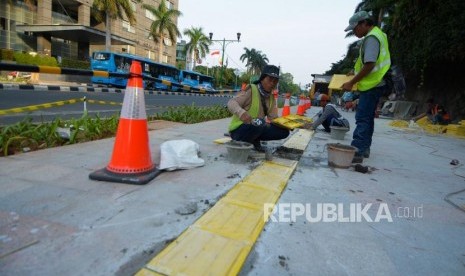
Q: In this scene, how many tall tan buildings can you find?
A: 1